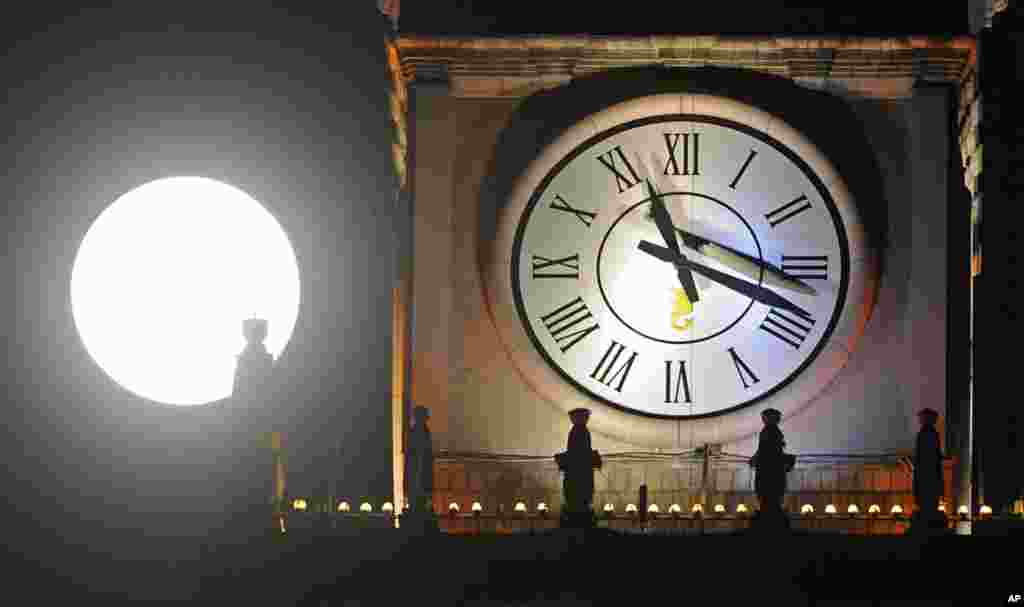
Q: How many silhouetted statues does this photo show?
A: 5